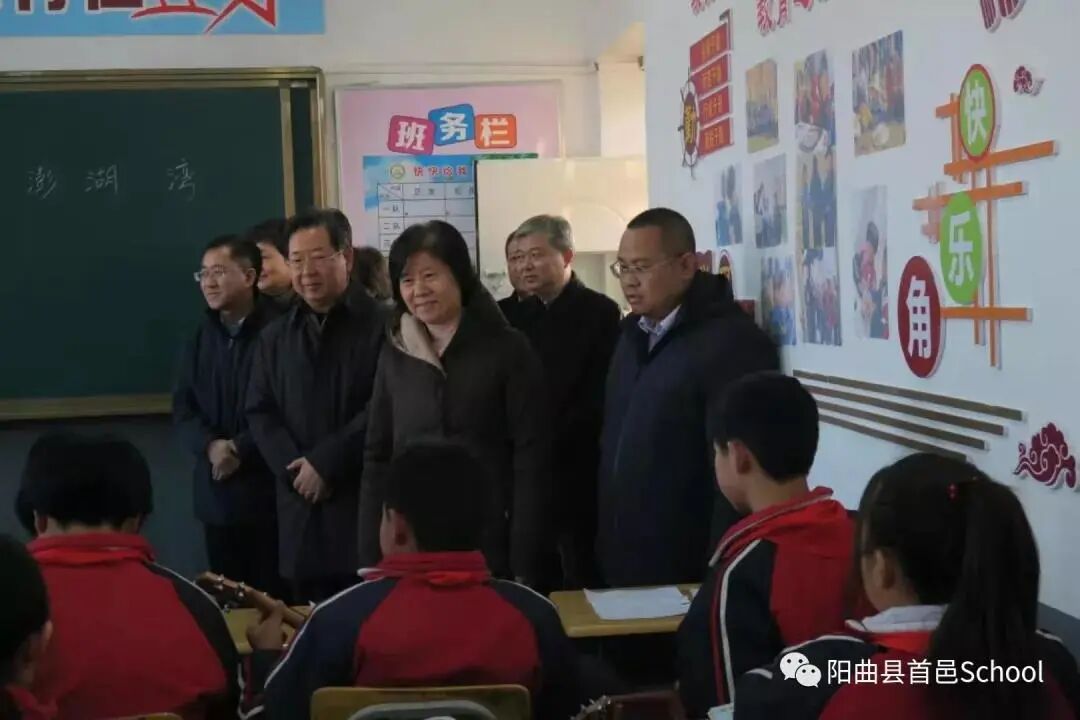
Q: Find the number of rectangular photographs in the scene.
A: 9